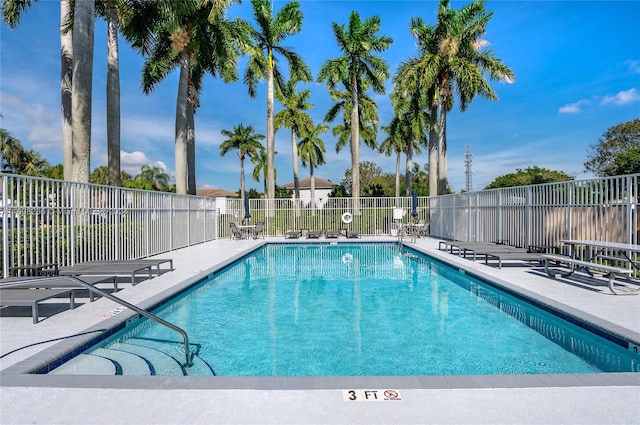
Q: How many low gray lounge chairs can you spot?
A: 12